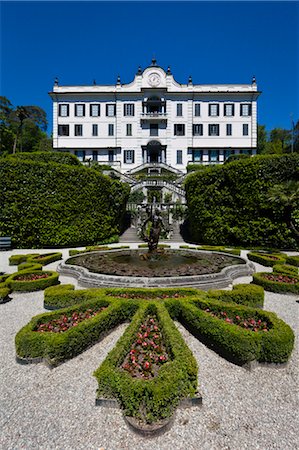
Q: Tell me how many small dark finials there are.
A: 7